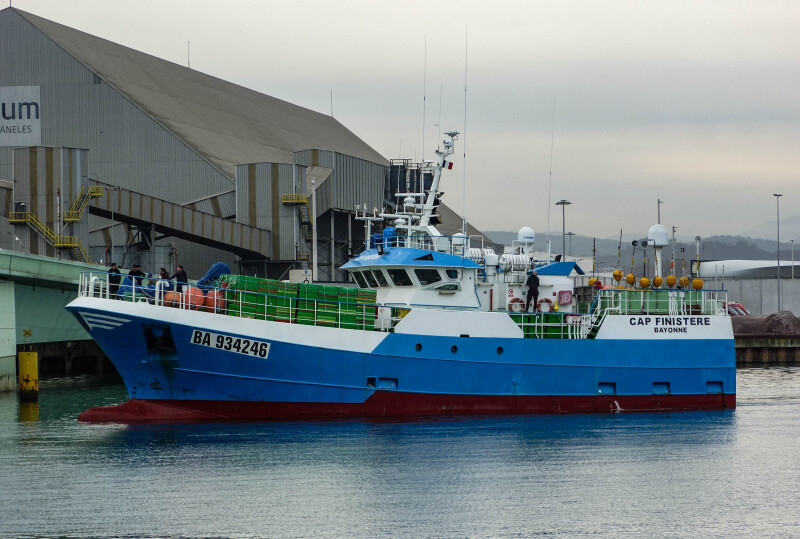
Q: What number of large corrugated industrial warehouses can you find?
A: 1